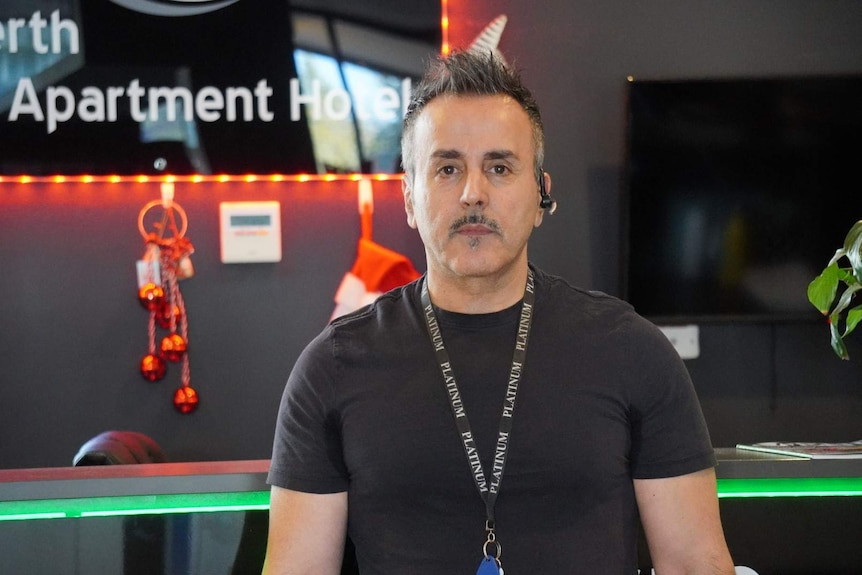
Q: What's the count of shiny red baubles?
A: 5